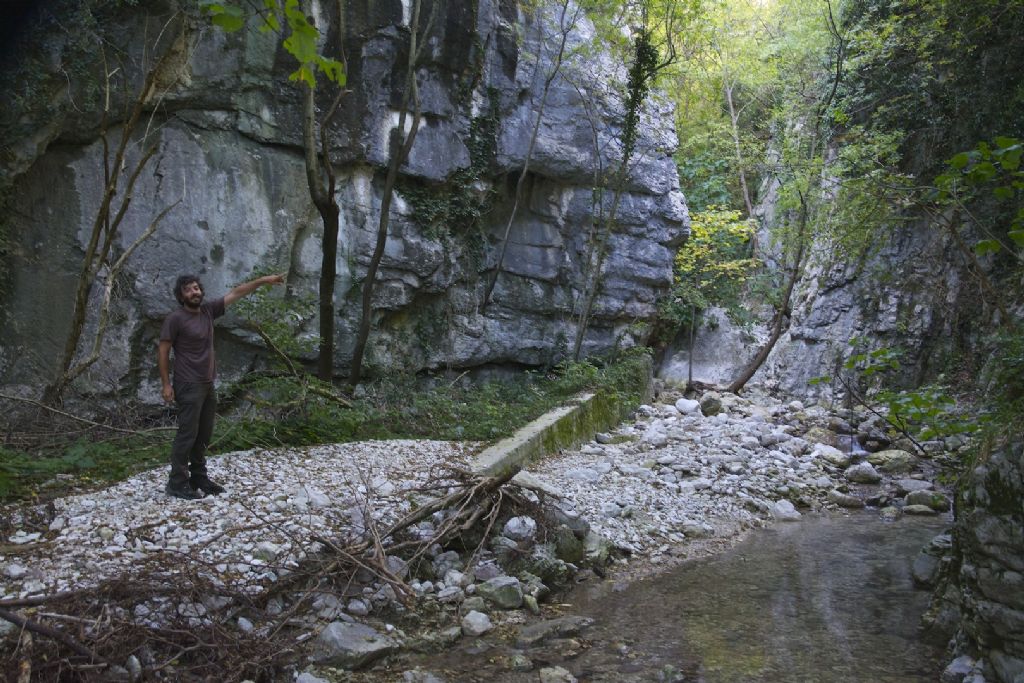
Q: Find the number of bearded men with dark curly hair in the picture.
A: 1